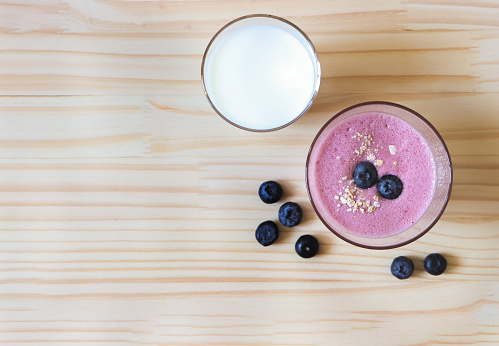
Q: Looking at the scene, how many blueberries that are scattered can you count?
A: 6